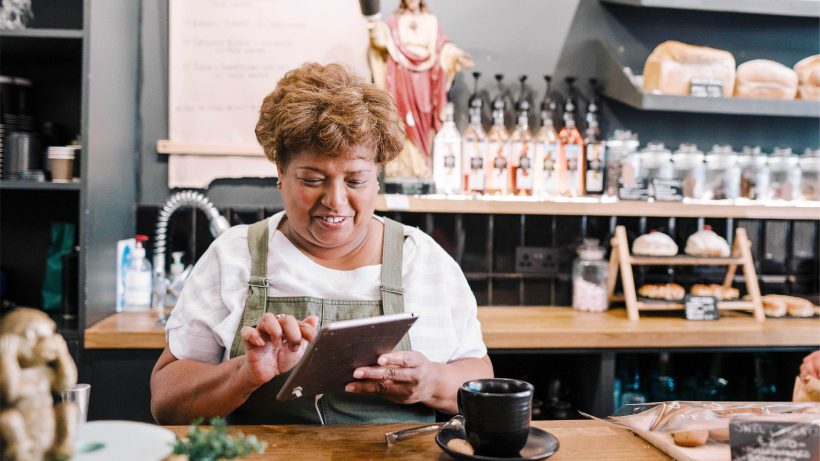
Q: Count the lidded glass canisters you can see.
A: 8